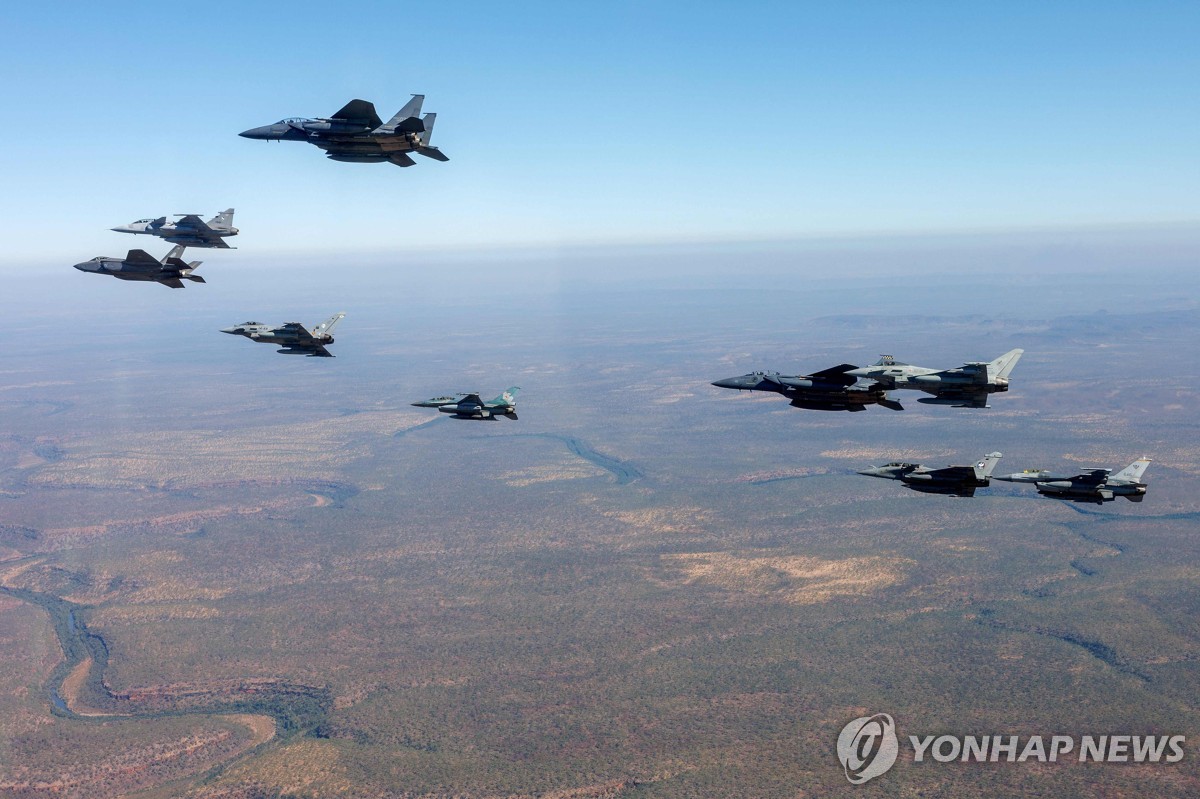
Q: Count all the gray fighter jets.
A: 8